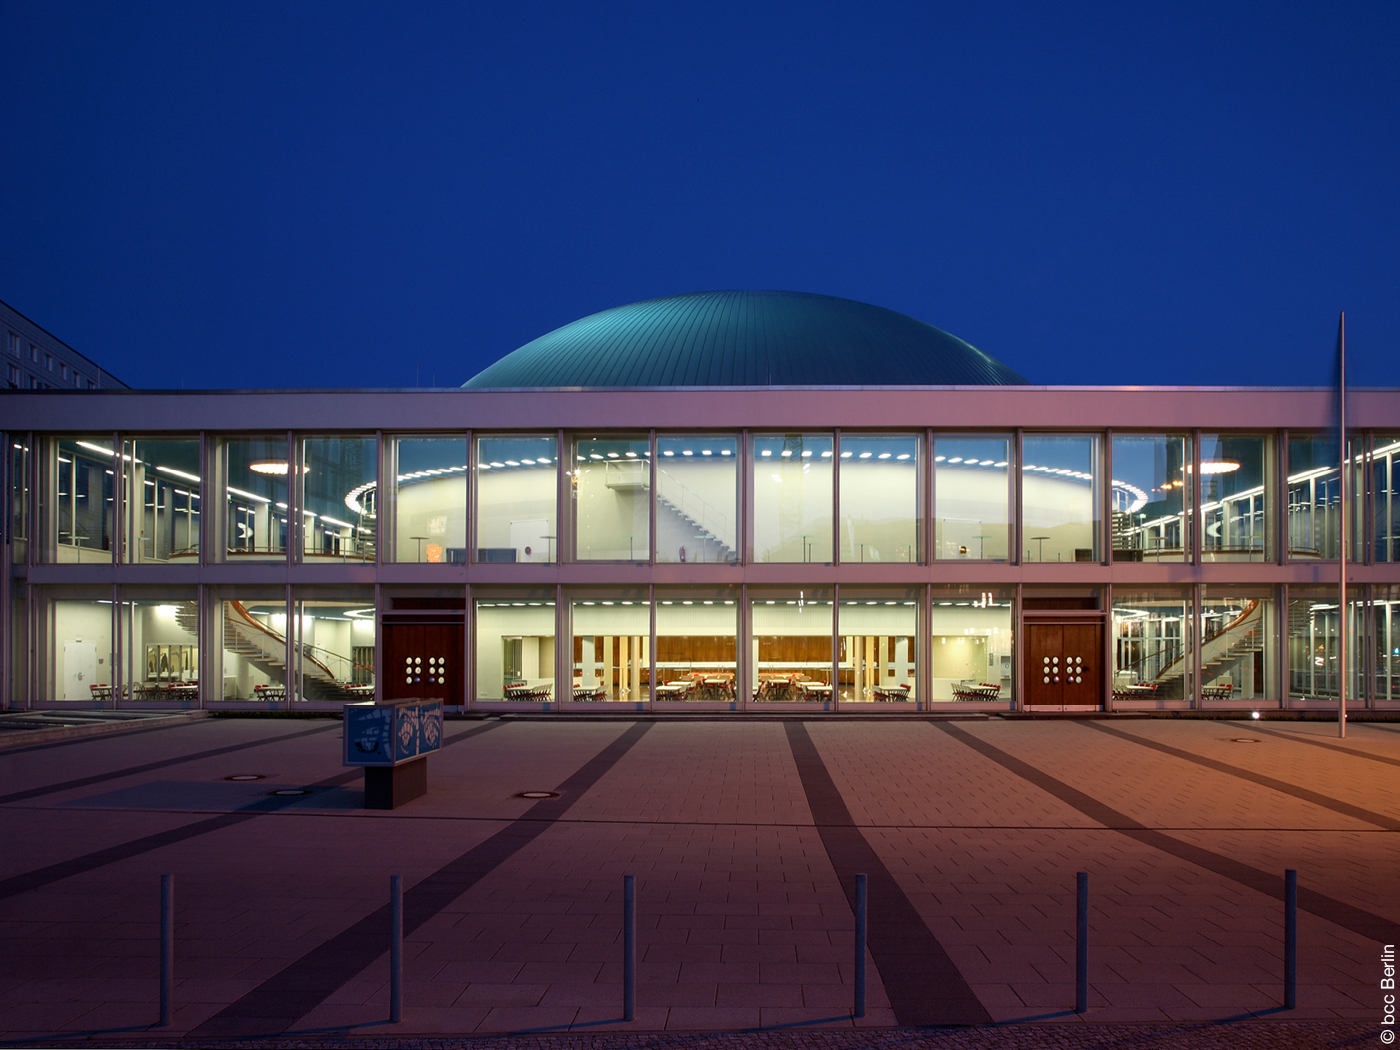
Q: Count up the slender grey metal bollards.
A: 6